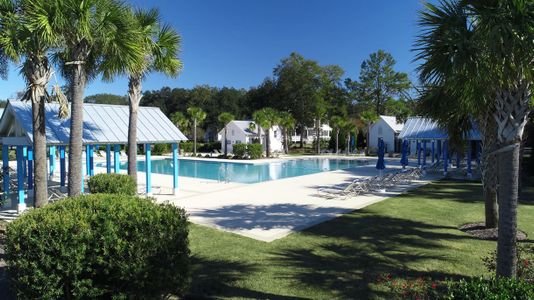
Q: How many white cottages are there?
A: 3